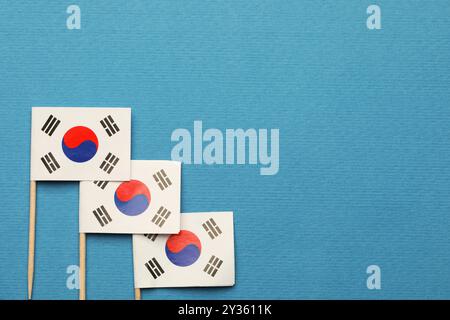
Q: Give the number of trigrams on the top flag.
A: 4